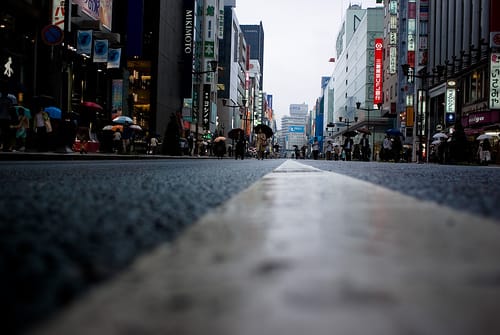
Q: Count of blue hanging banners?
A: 3